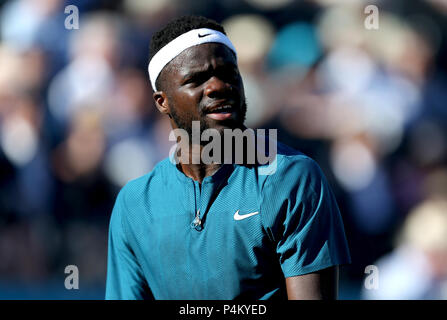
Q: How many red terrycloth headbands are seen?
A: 0